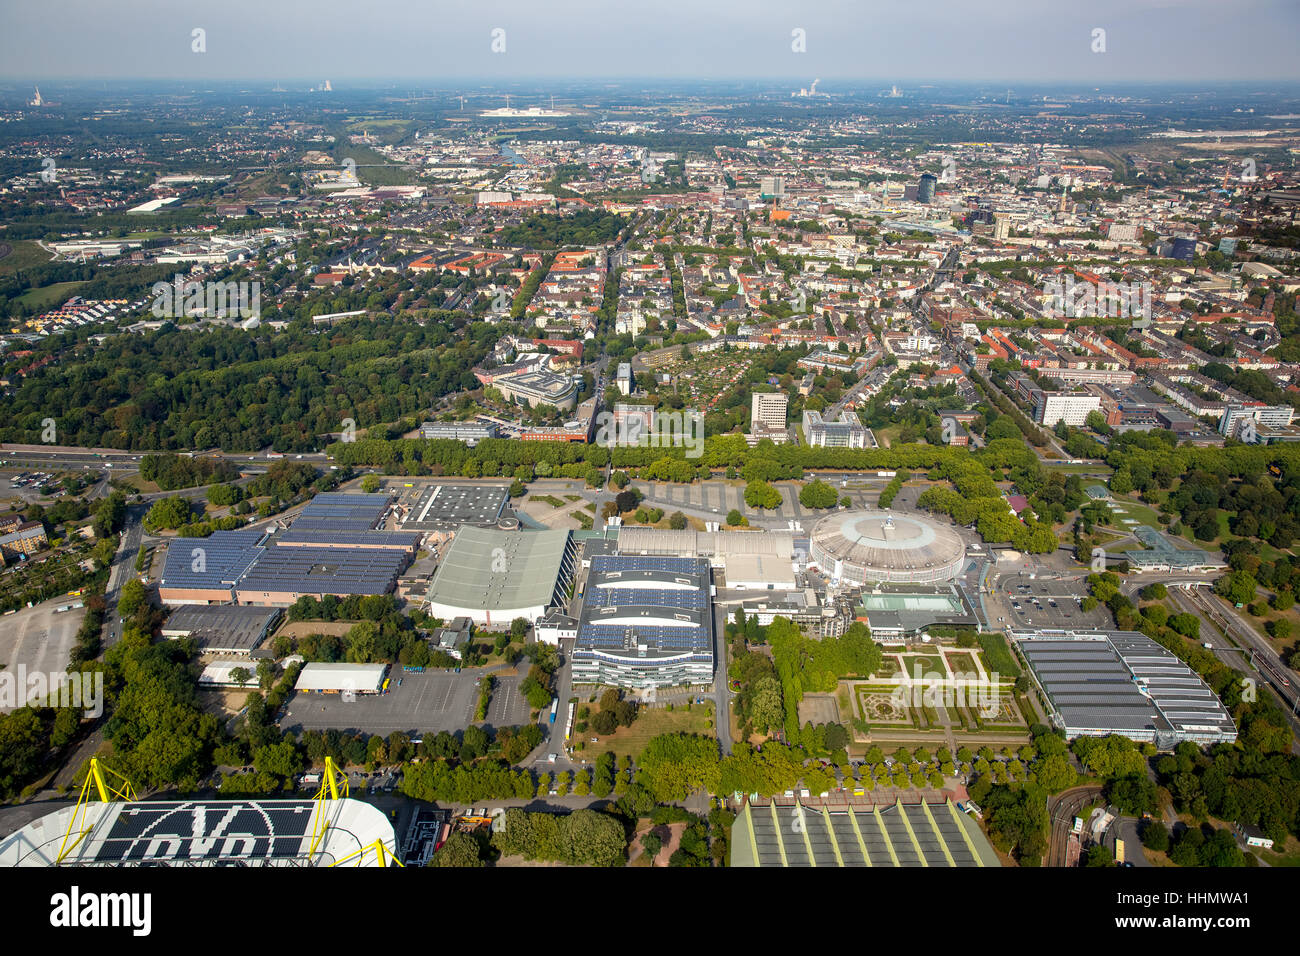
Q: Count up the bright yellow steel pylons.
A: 3